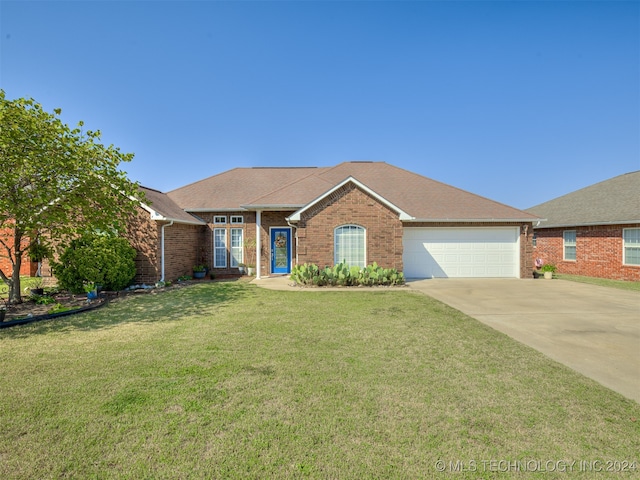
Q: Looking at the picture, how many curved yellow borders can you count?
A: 0